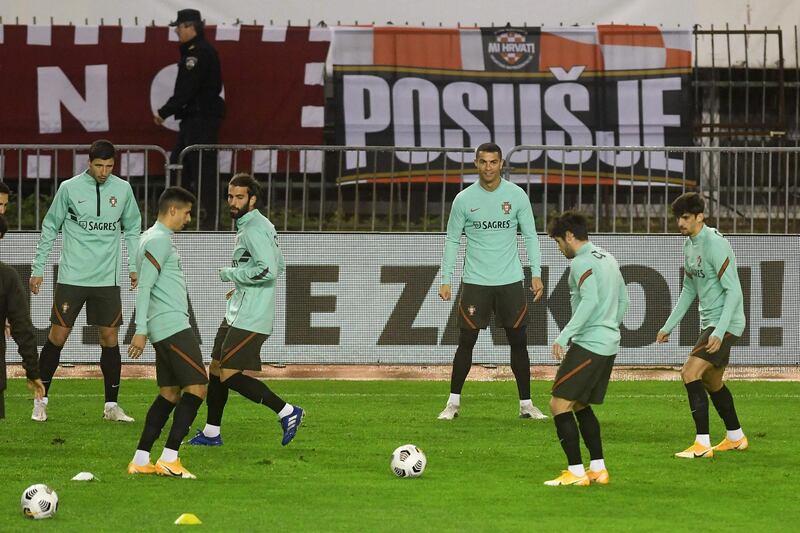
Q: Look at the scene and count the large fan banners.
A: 2